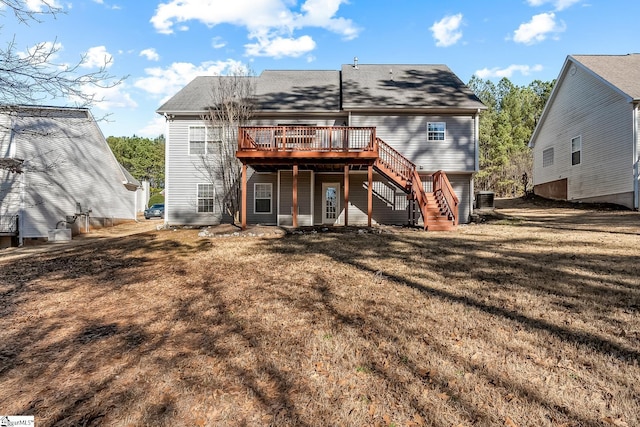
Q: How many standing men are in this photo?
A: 0